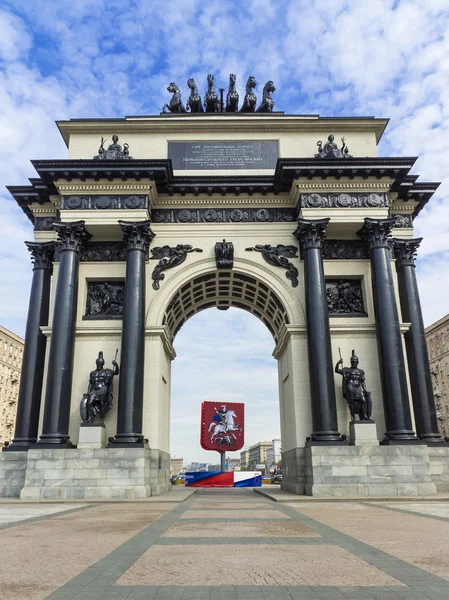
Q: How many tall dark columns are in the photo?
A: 6